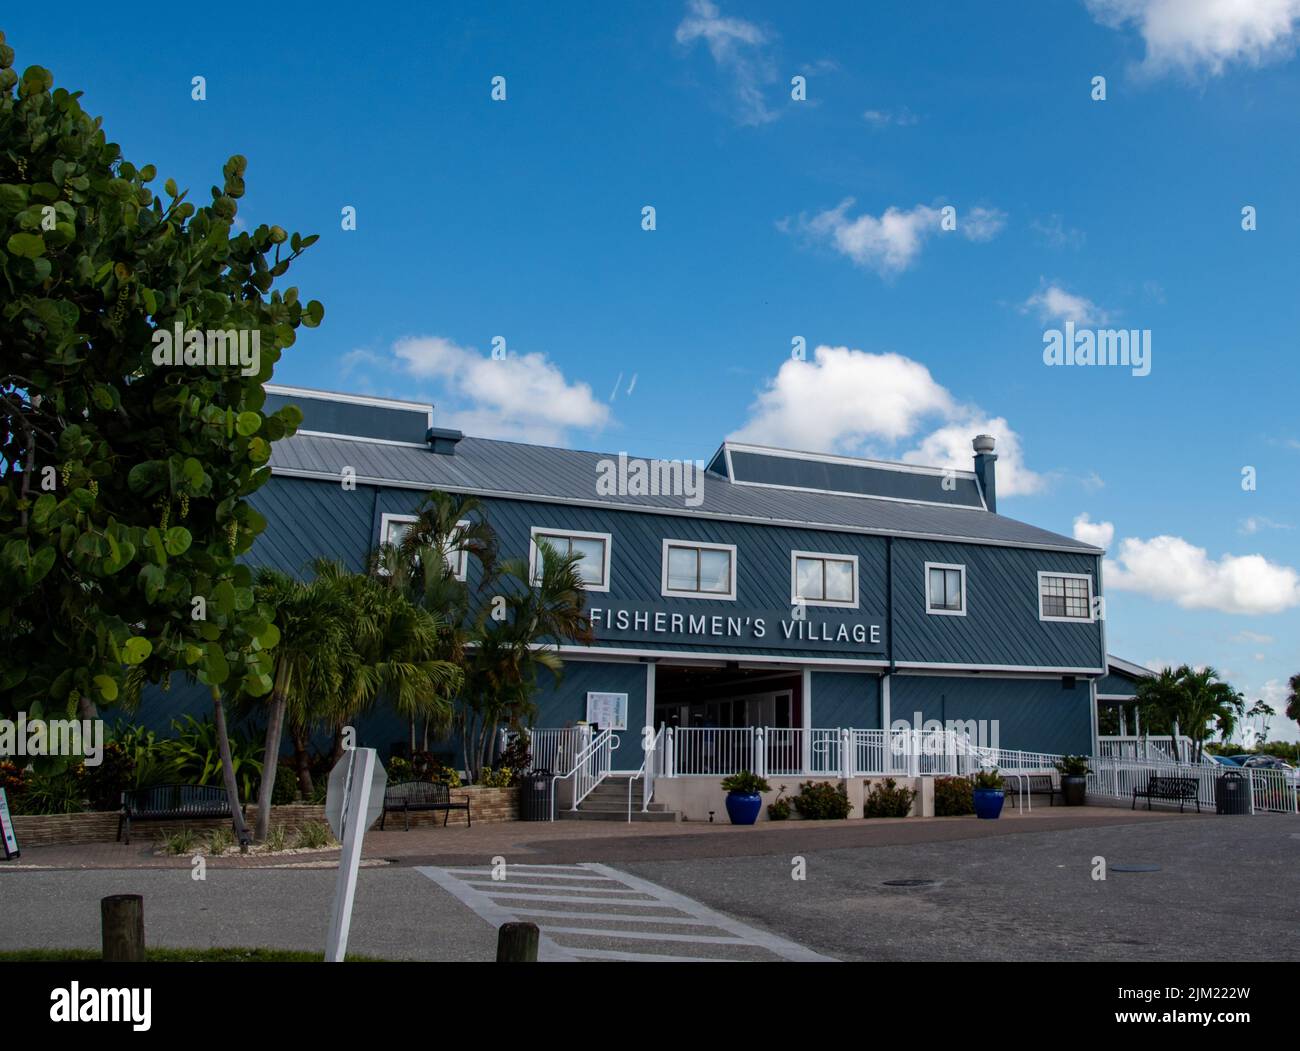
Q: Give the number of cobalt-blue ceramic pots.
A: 2